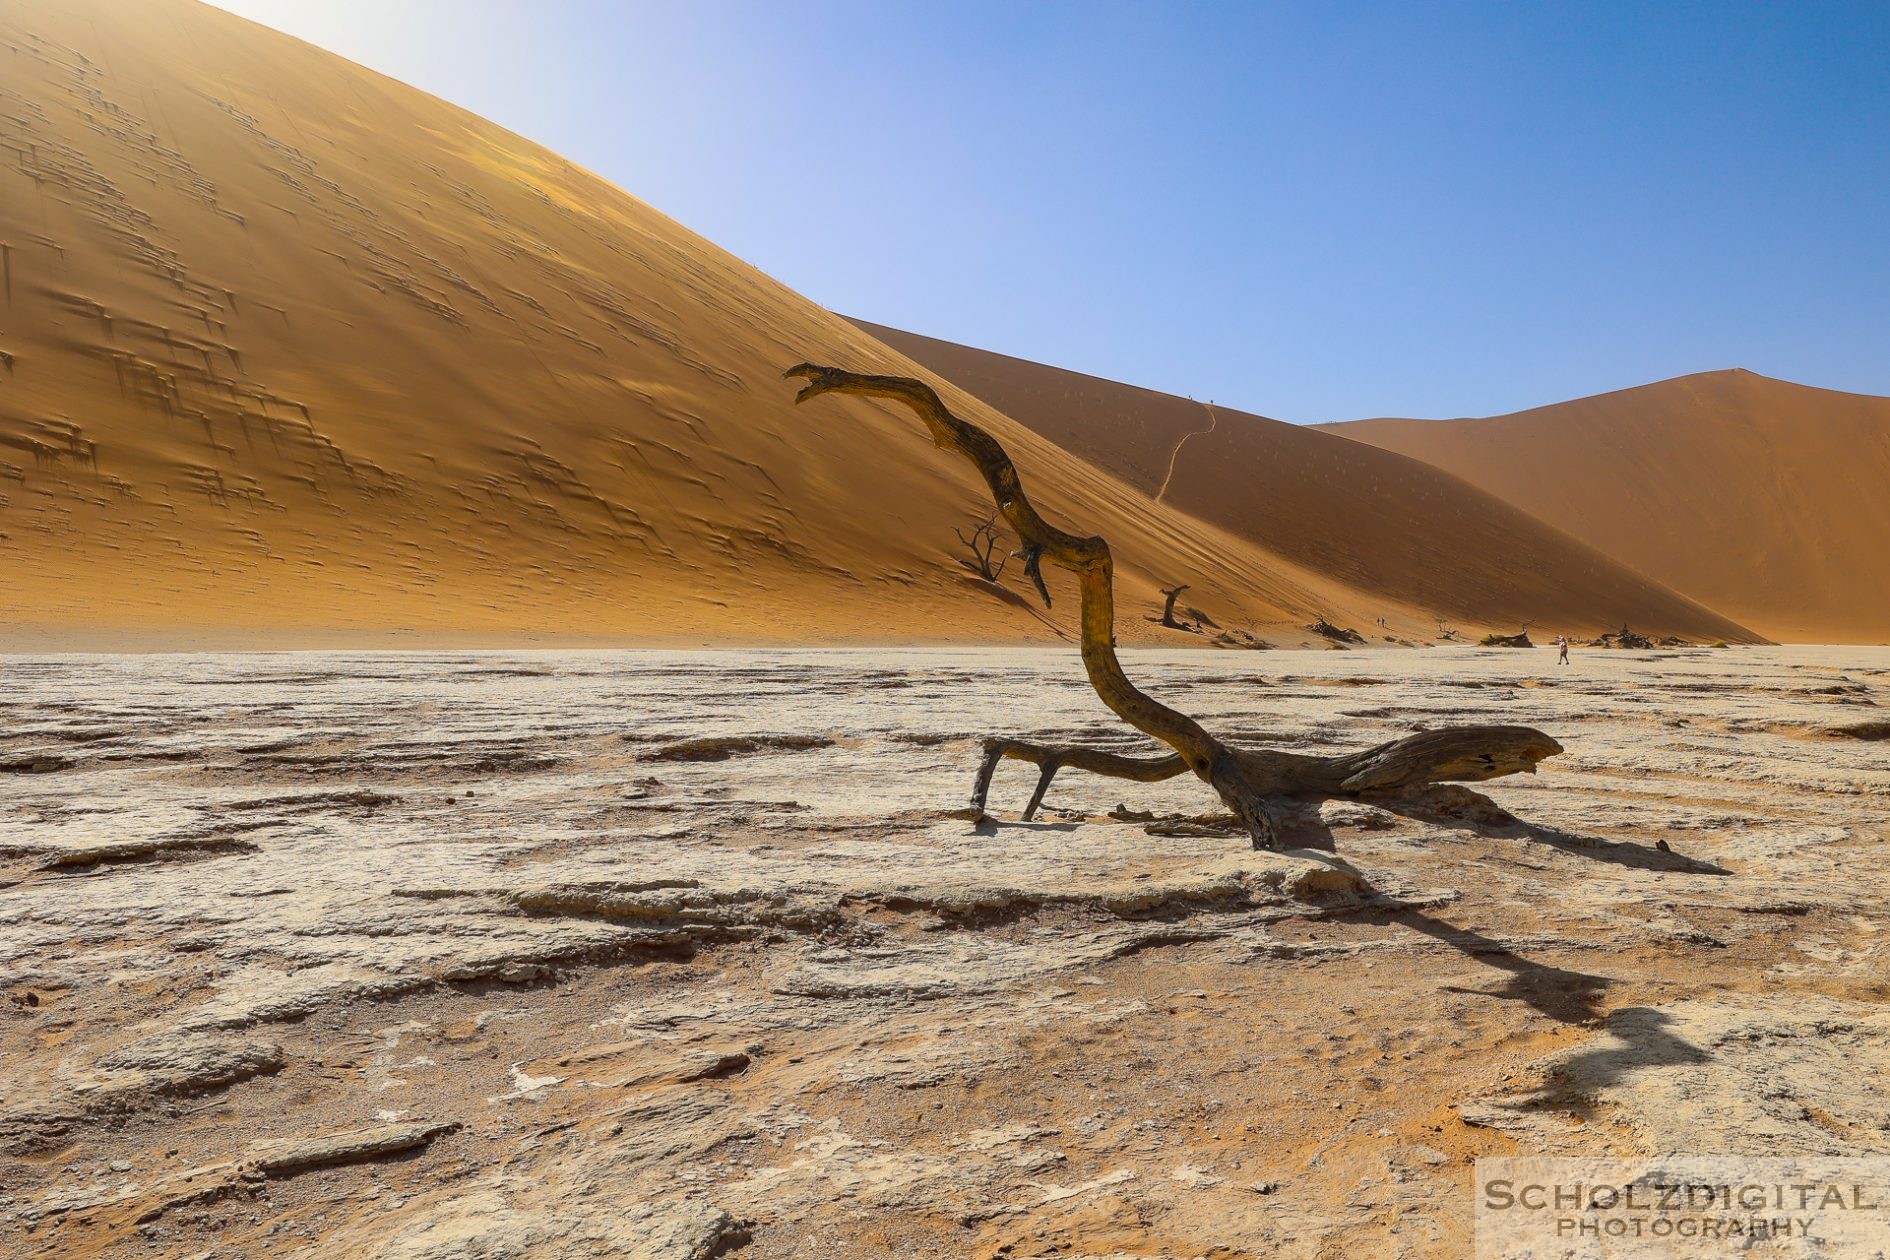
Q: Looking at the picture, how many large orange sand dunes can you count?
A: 3